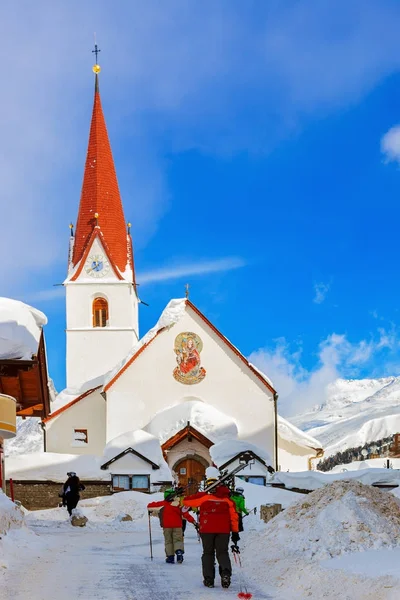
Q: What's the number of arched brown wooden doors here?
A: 1